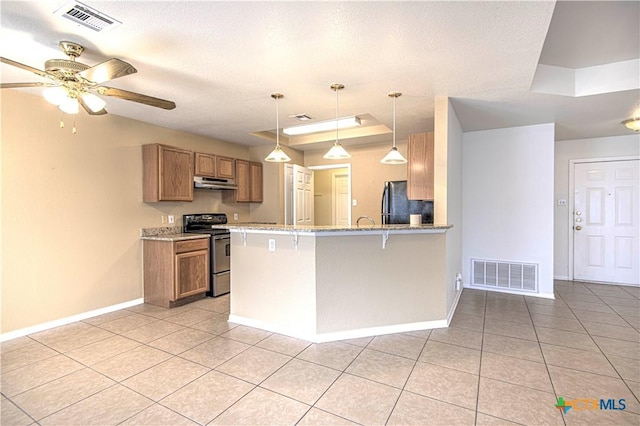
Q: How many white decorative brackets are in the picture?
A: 3